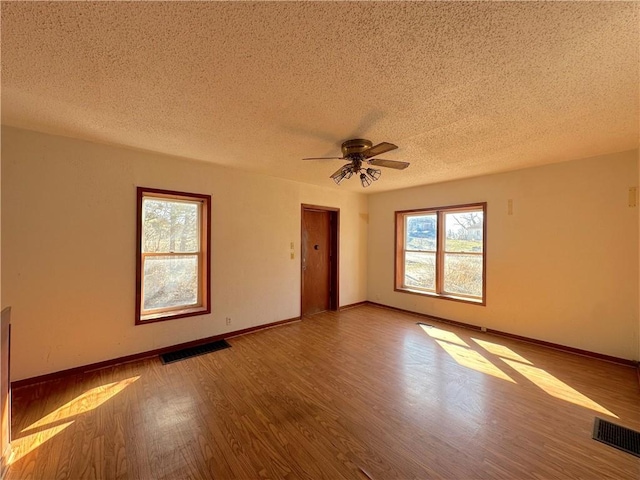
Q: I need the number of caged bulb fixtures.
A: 4